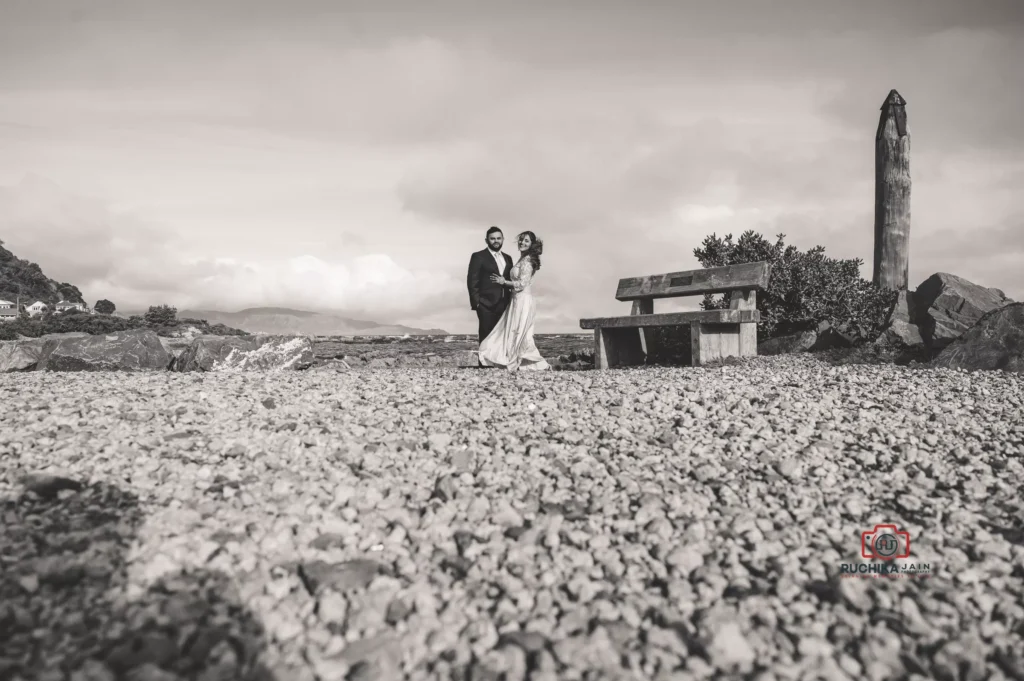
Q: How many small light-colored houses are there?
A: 3